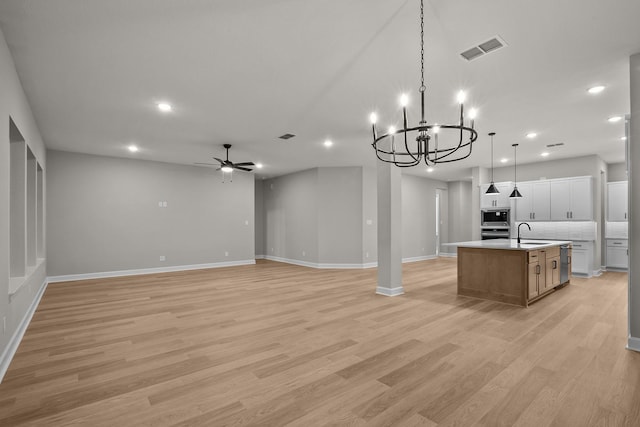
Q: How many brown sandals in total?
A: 0